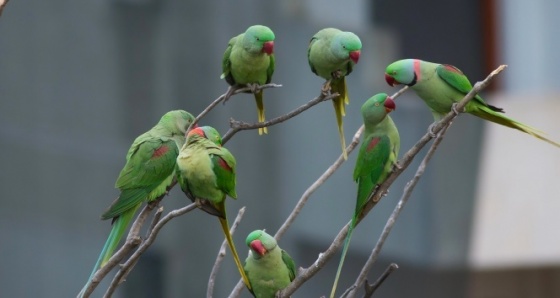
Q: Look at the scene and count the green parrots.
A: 7